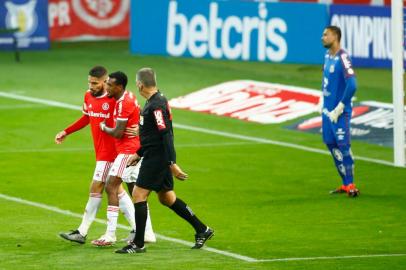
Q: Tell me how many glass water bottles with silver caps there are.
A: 0